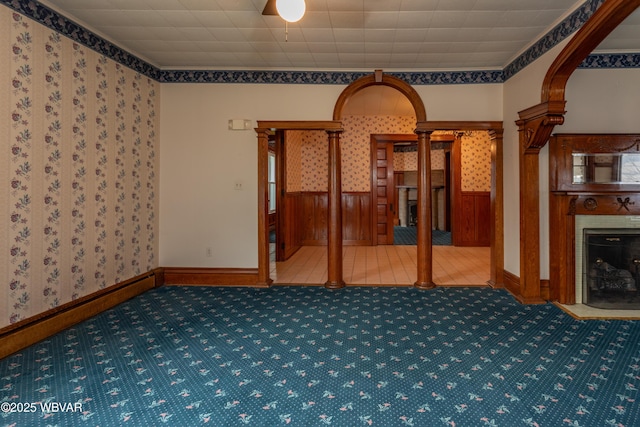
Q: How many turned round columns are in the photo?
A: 2